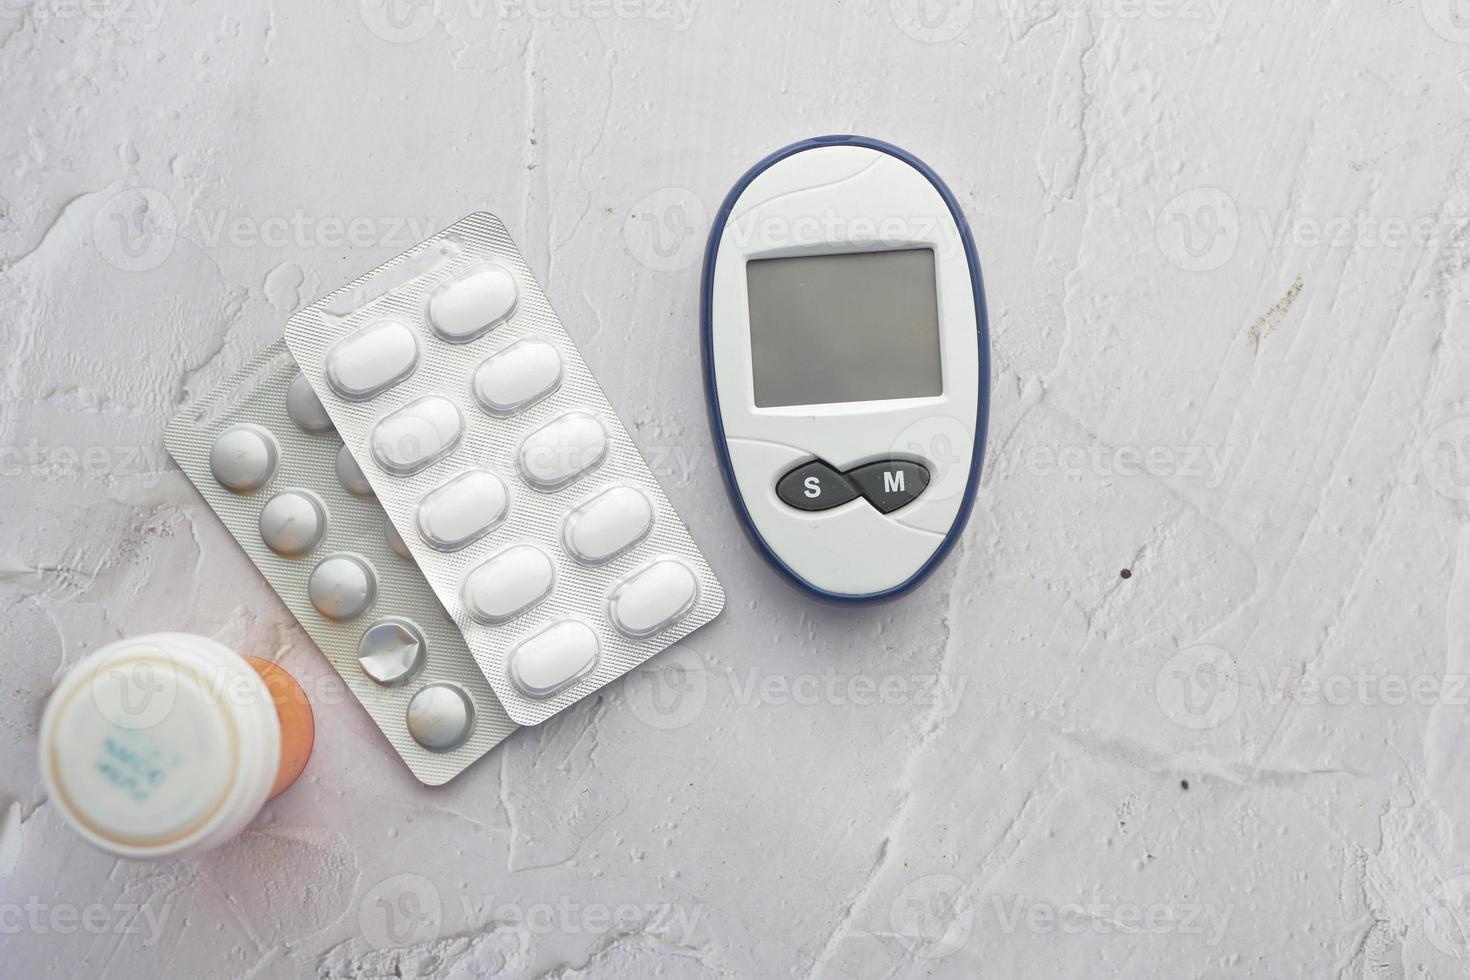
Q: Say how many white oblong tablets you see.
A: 10